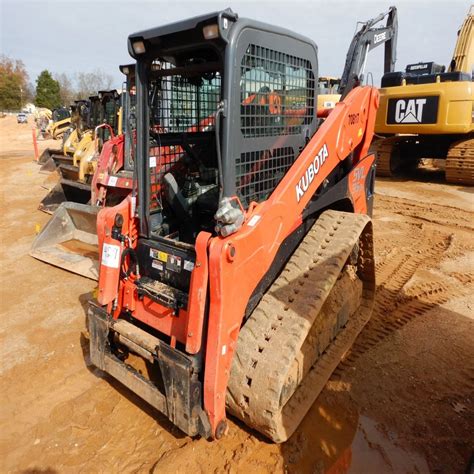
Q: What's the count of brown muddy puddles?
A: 1